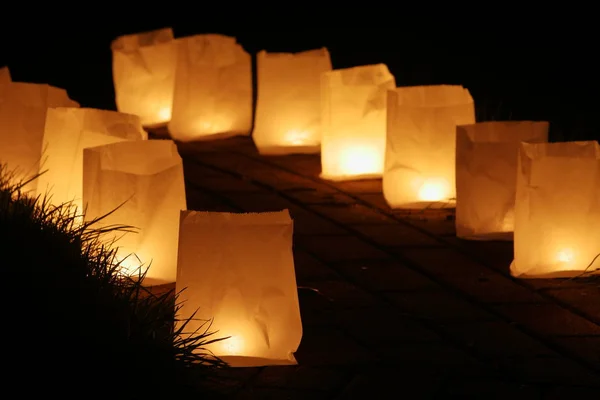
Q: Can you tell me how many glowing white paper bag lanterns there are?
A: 11